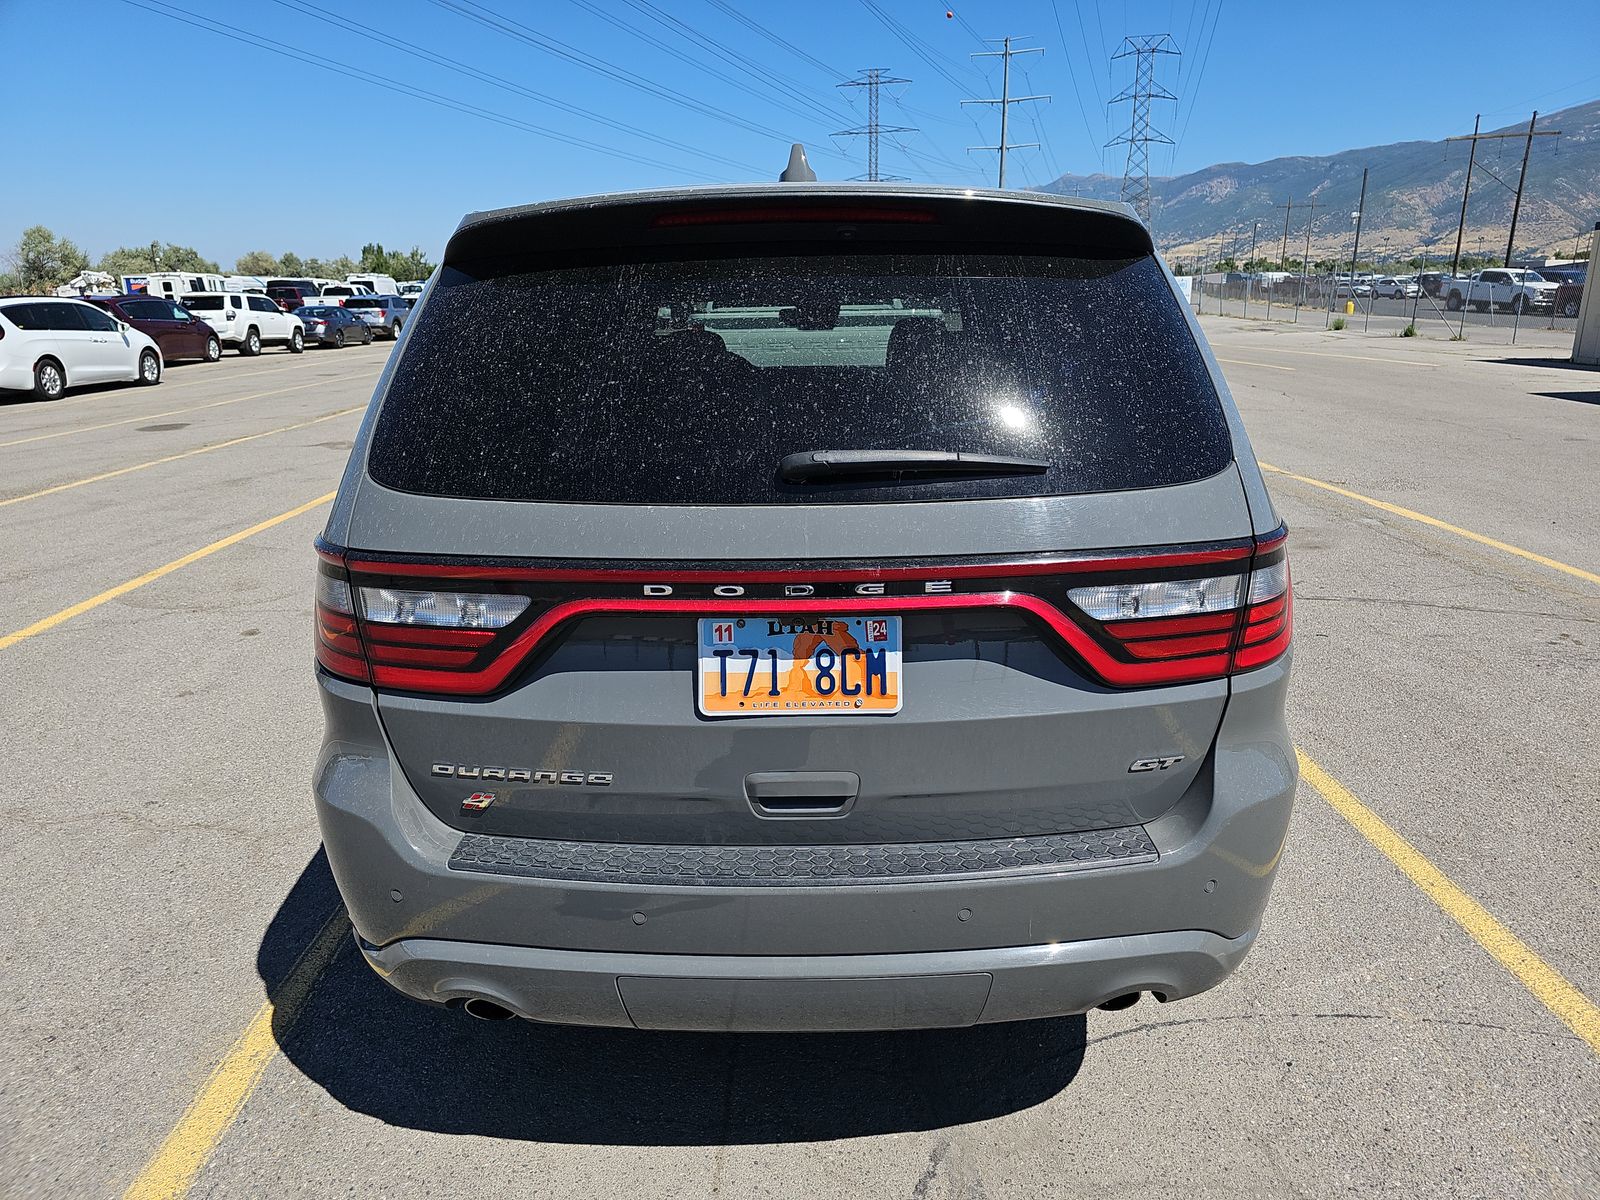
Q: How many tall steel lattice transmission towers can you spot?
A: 2